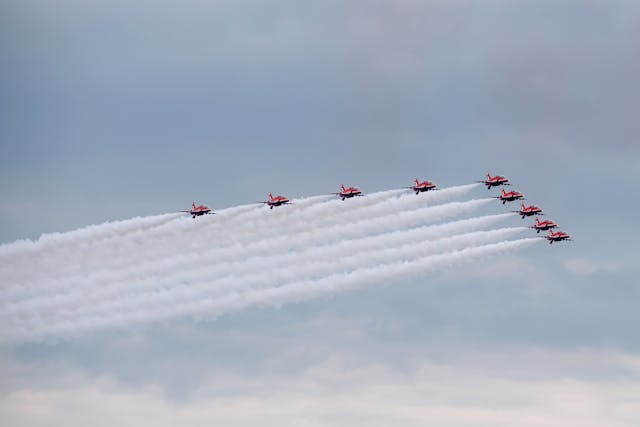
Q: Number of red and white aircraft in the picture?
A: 9